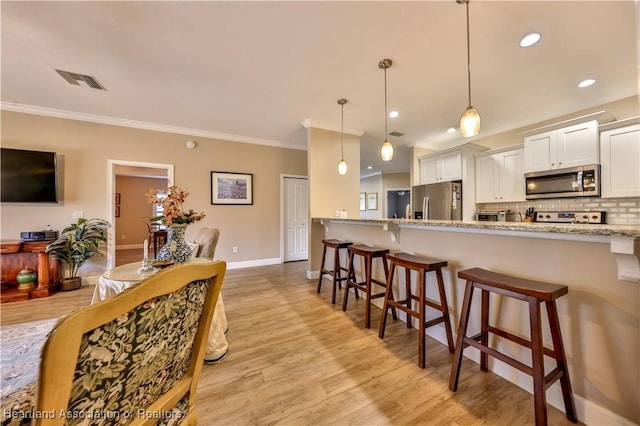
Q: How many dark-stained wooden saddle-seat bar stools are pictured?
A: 4